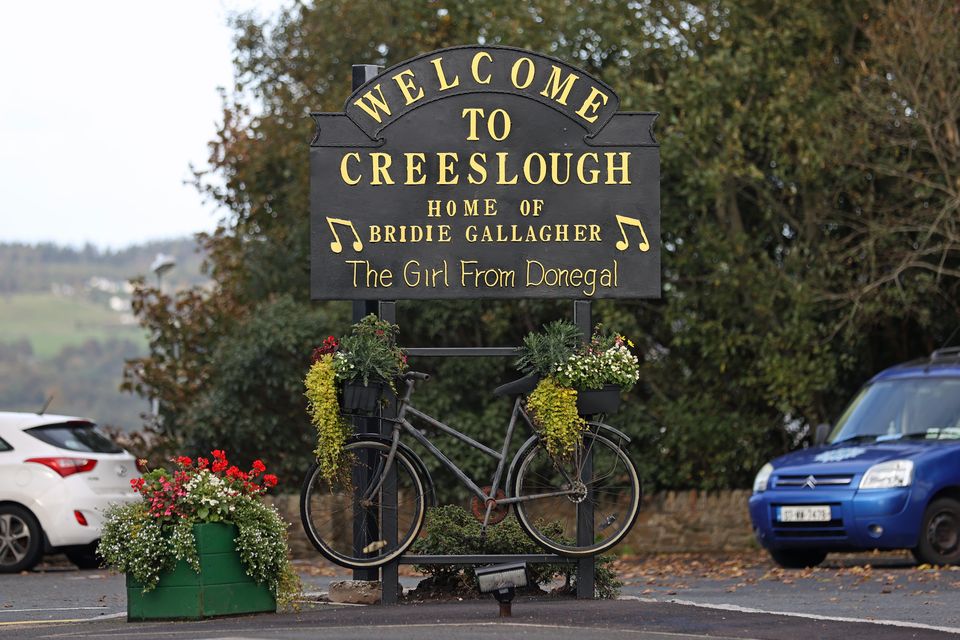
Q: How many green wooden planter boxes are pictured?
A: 1